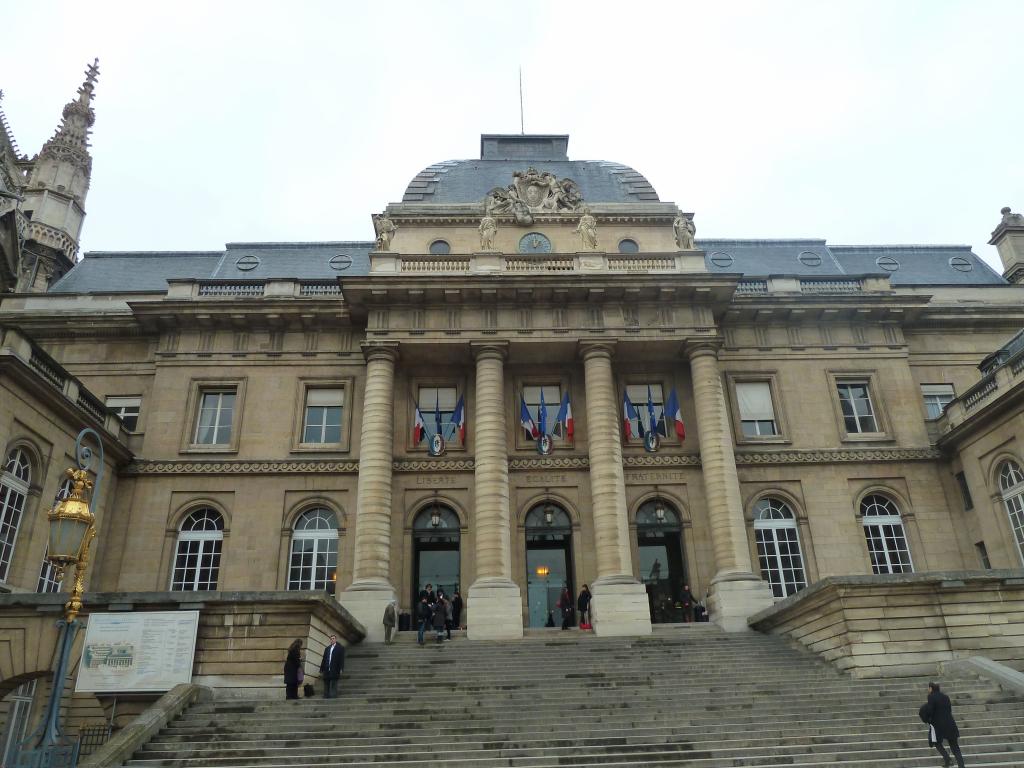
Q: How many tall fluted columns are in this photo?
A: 4